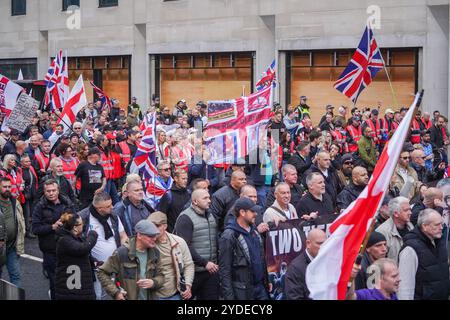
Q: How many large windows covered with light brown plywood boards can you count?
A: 3